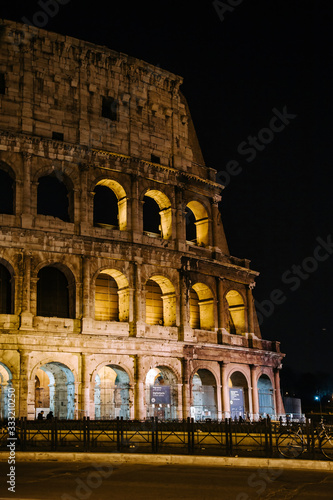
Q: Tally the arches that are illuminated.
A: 14